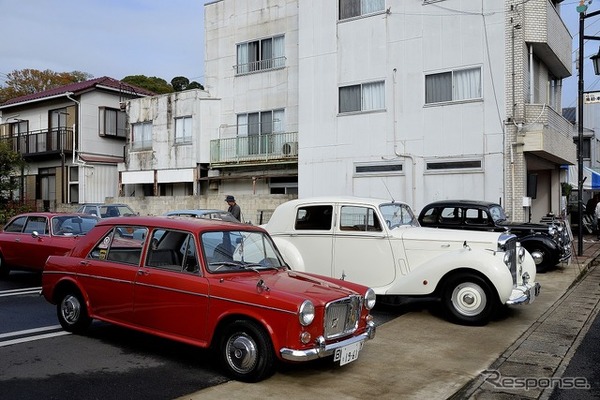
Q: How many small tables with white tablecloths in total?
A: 0